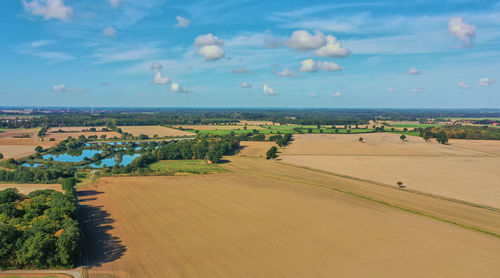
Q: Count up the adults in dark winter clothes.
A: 0